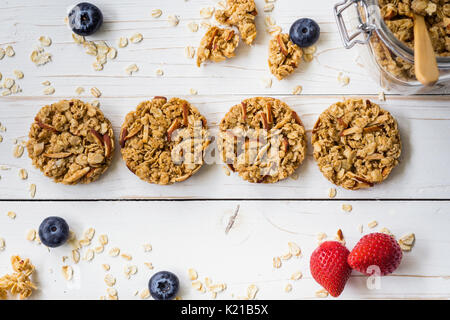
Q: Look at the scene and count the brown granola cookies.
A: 4